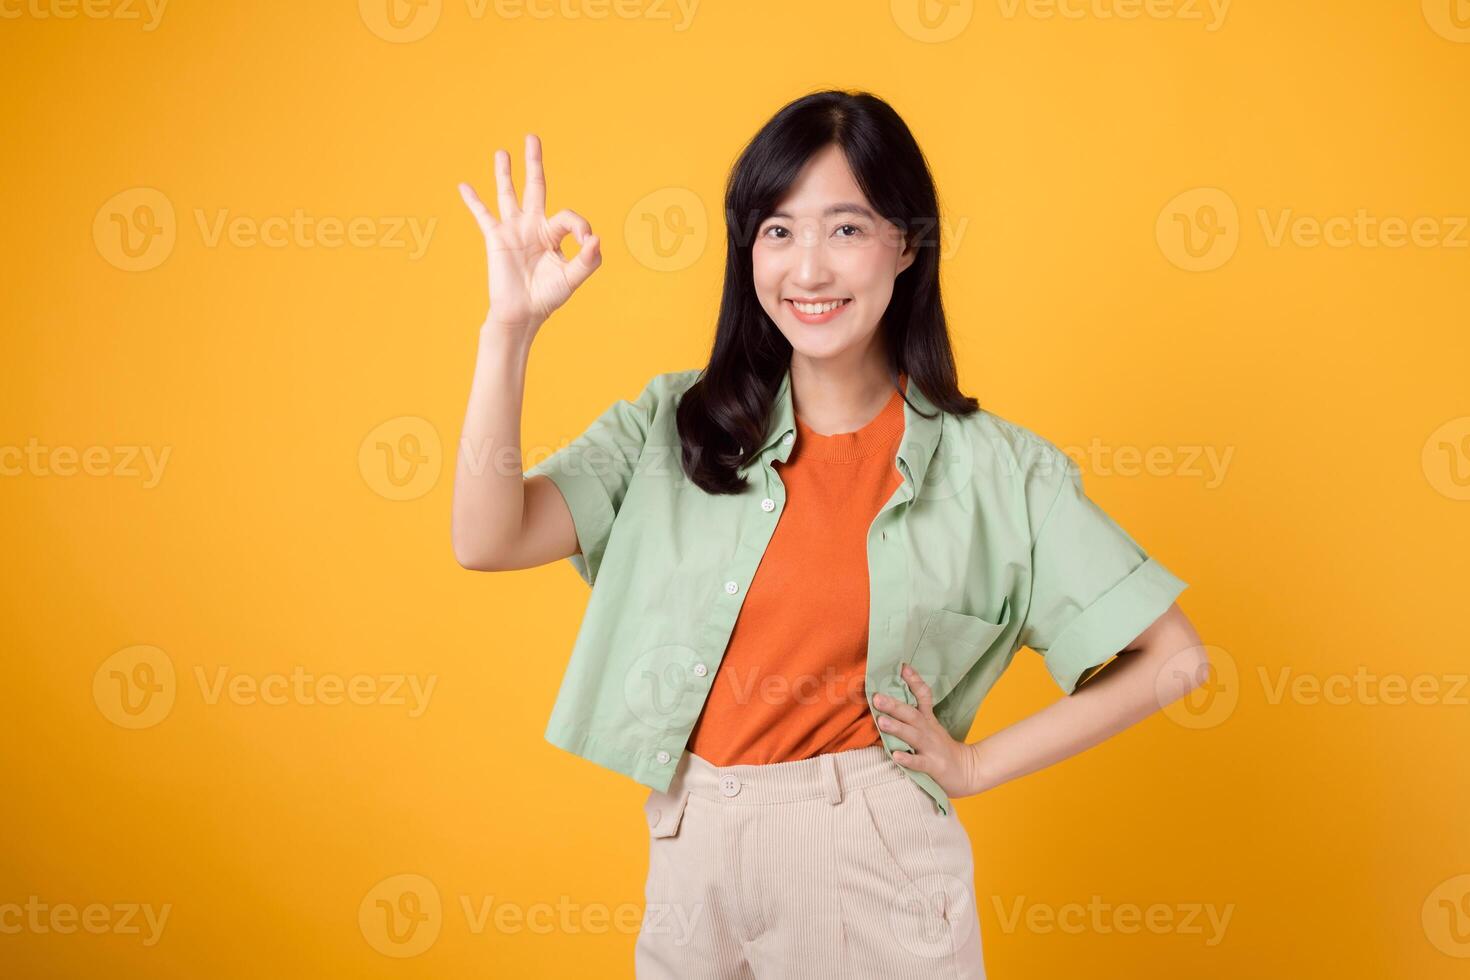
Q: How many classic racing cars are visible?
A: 0